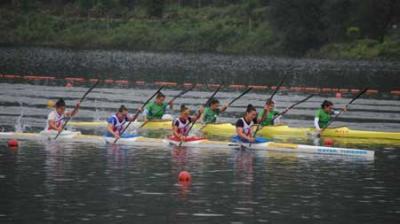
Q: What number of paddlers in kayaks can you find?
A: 8